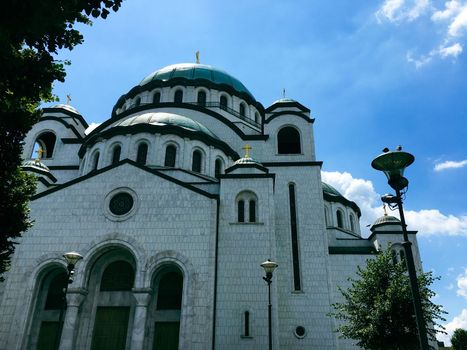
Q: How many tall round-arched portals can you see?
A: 3